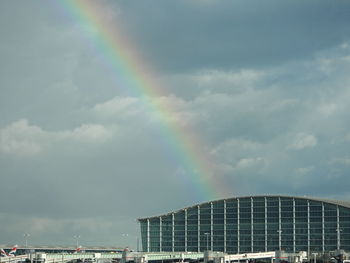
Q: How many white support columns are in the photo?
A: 15